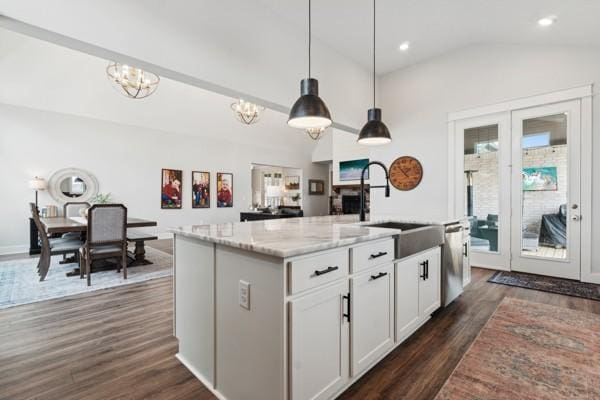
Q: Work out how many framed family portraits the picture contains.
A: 3